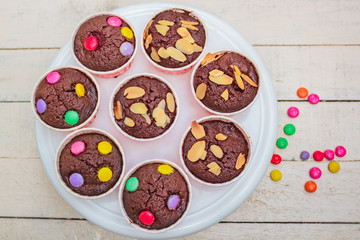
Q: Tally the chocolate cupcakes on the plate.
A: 8